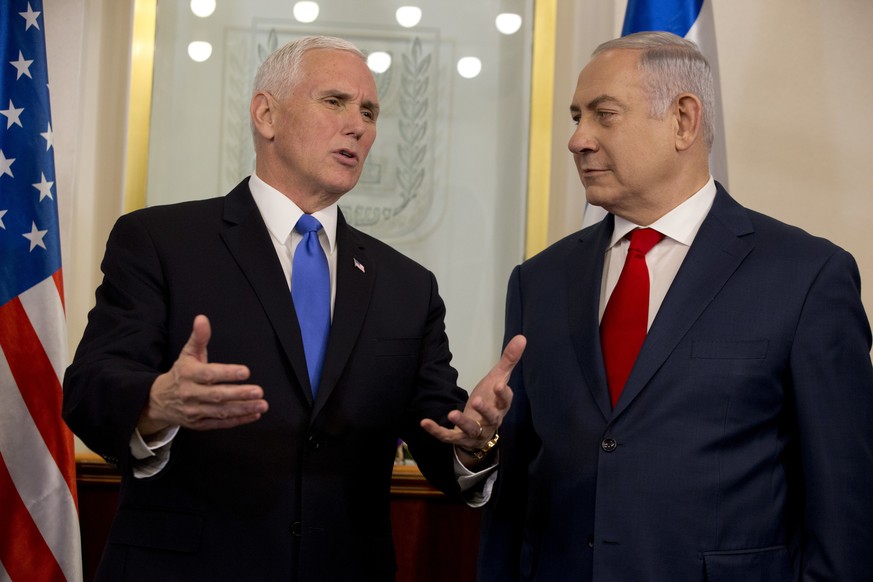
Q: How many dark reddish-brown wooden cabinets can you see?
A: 1